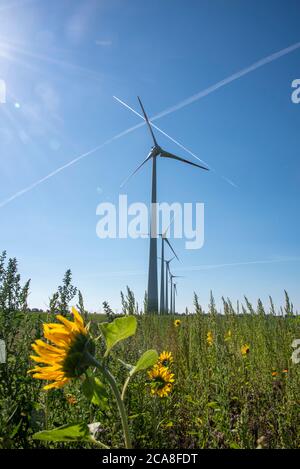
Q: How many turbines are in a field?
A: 5